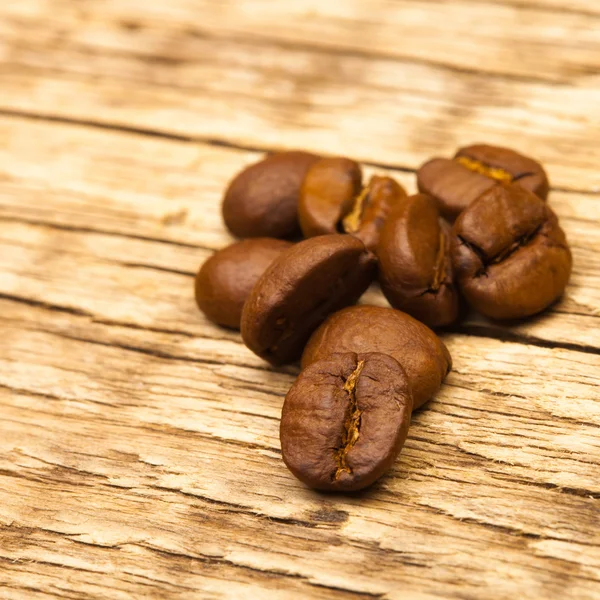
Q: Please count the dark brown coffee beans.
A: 9